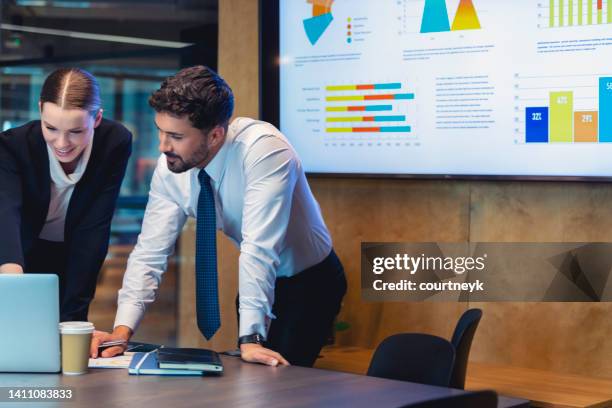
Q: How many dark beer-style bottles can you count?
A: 0